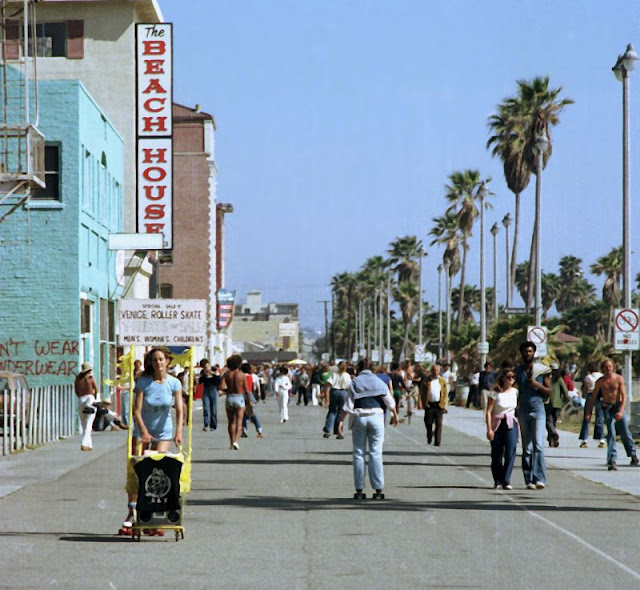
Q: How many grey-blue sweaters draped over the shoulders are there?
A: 1